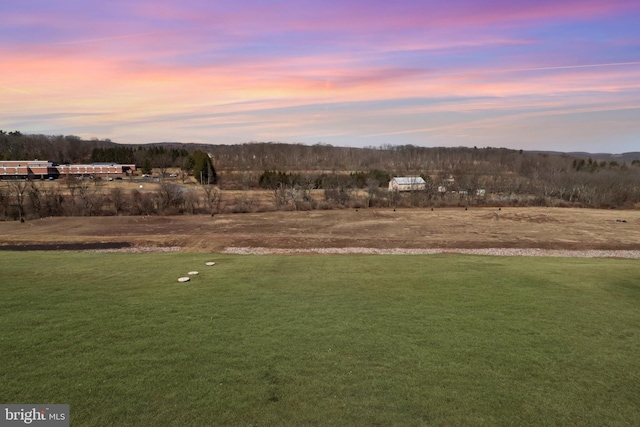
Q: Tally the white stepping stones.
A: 3